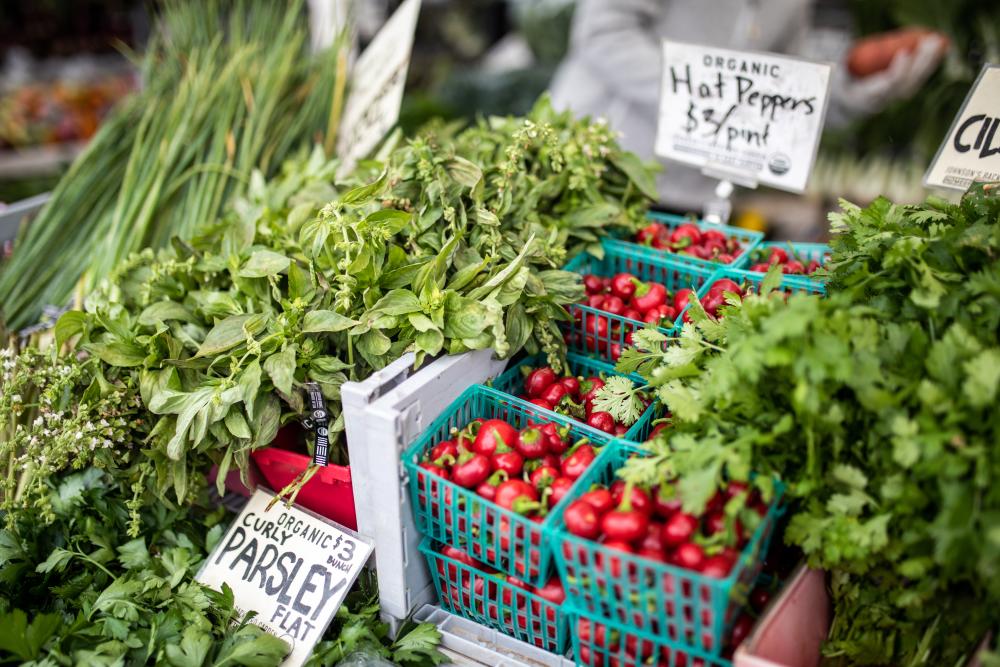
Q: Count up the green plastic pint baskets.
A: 10